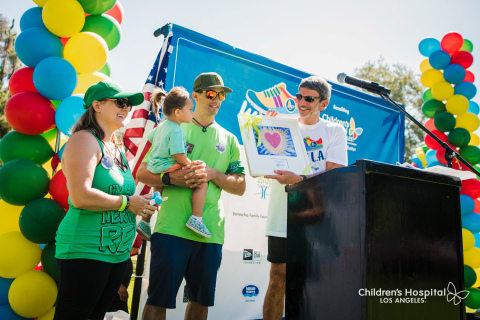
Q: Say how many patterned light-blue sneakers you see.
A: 2